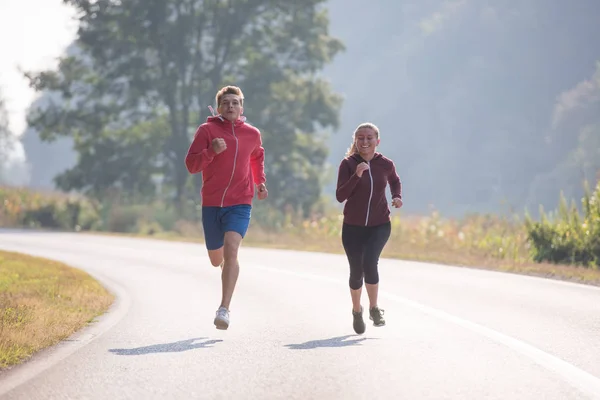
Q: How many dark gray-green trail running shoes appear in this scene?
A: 2